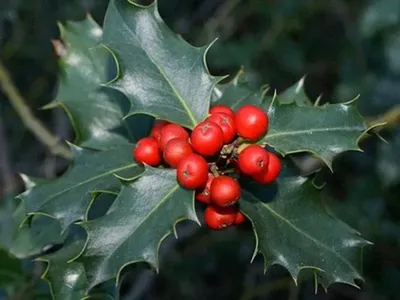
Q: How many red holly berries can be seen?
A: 15